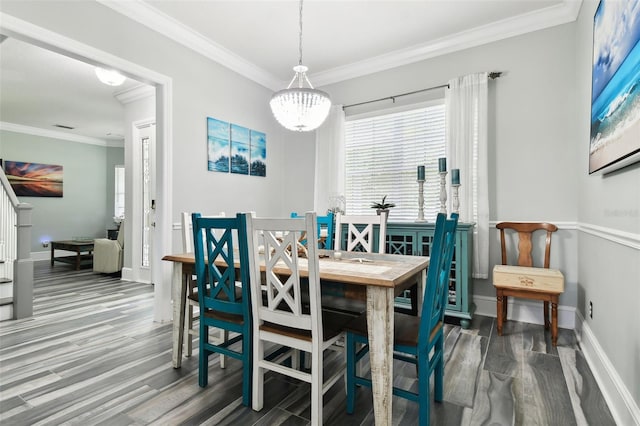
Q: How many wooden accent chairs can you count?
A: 1